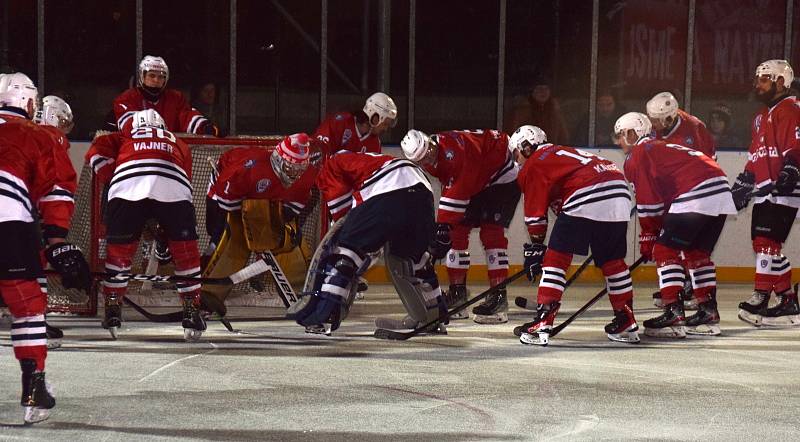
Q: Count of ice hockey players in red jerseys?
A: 12